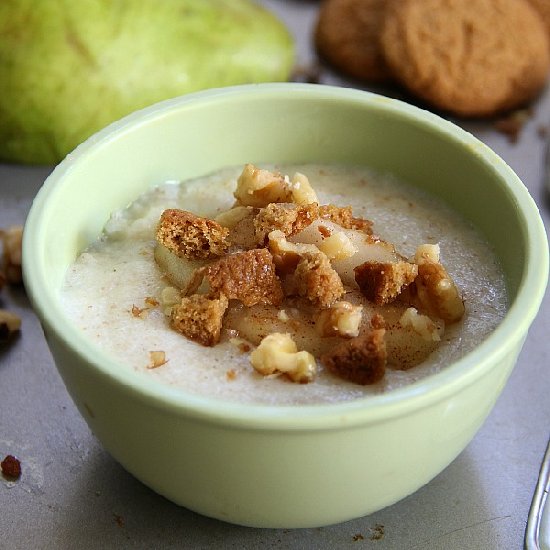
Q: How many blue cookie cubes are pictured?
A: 0